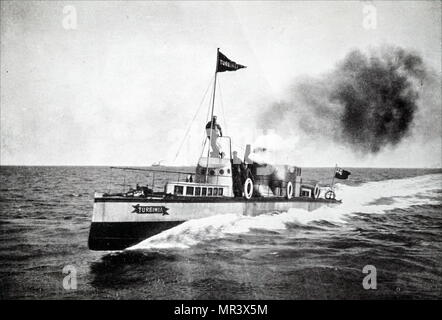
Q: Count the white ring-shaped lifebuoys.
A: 3